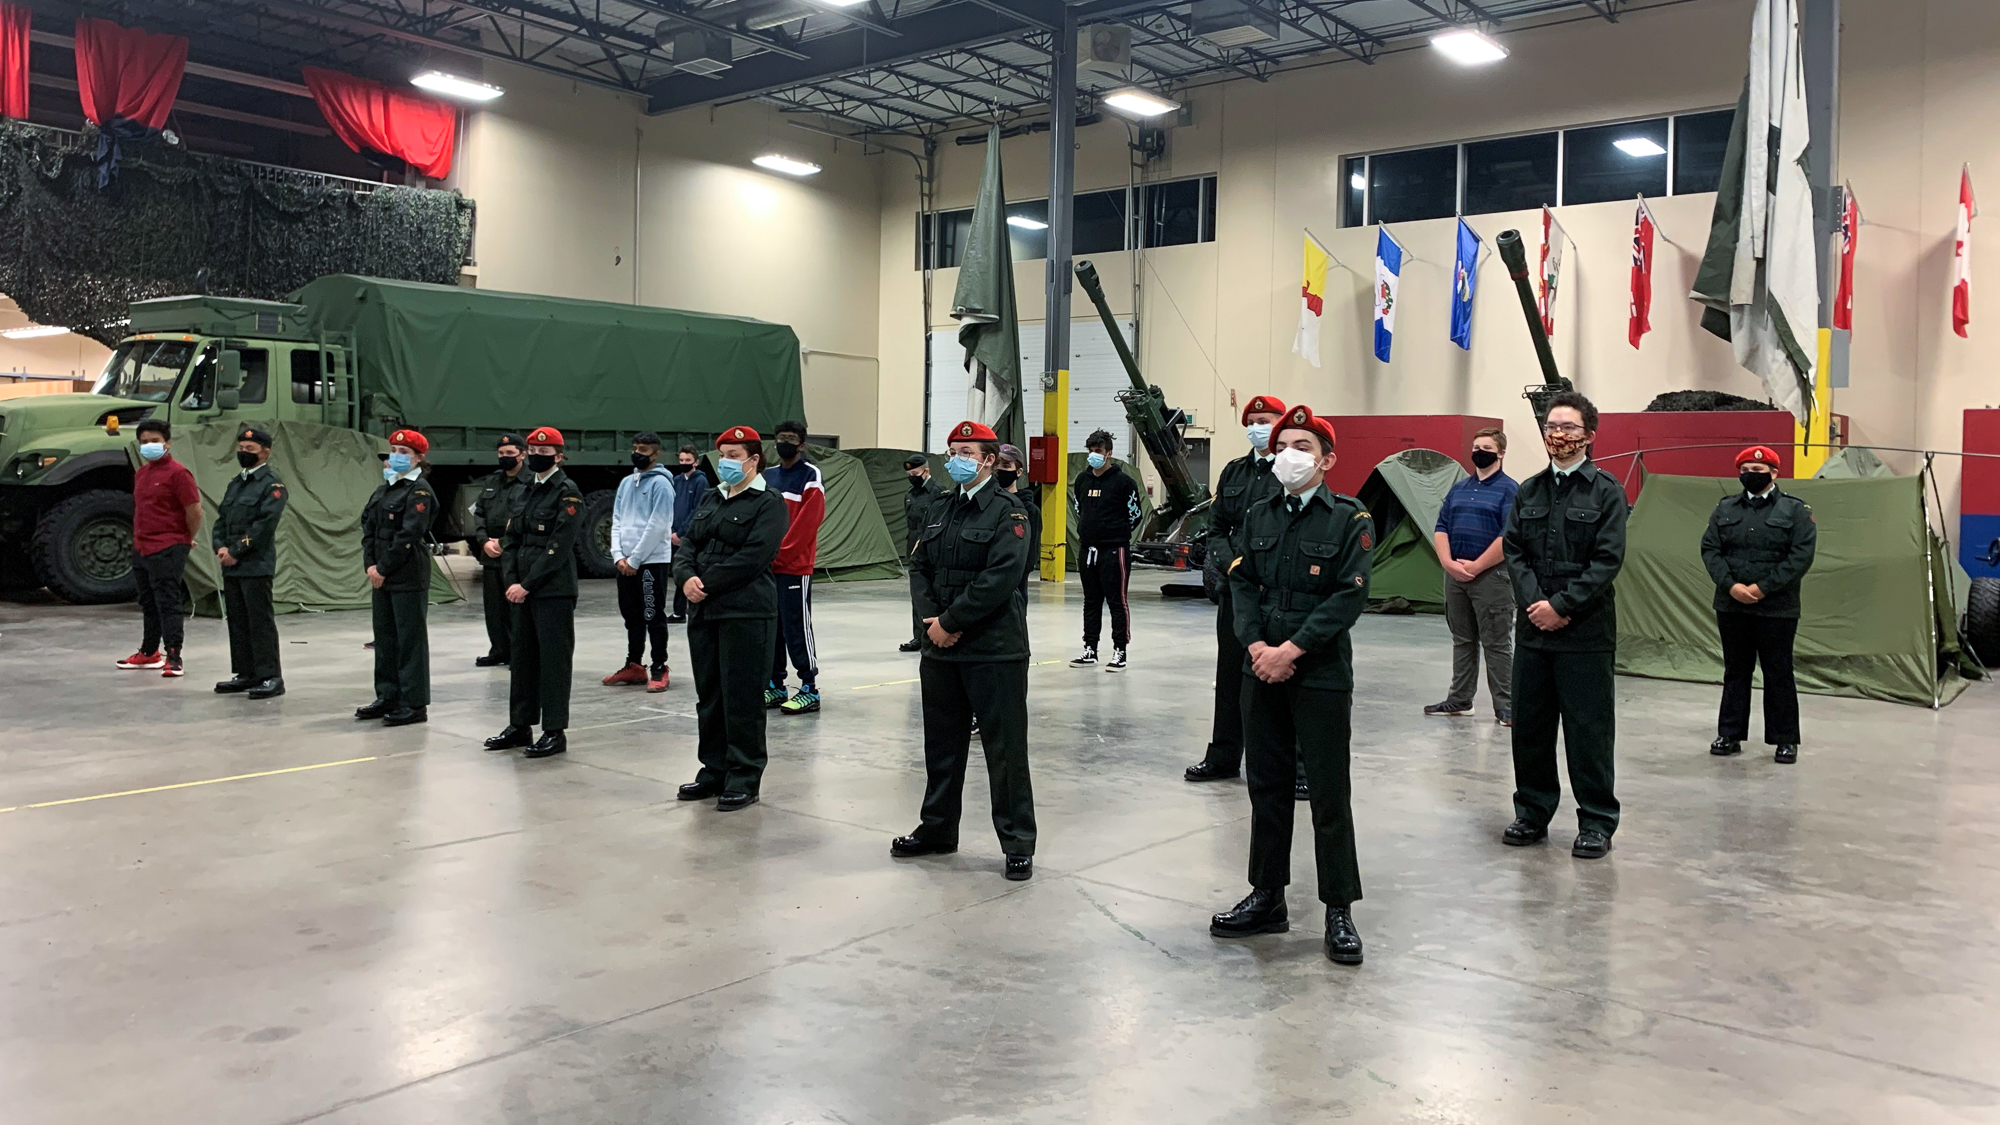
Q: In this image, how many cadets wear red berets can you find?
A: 7